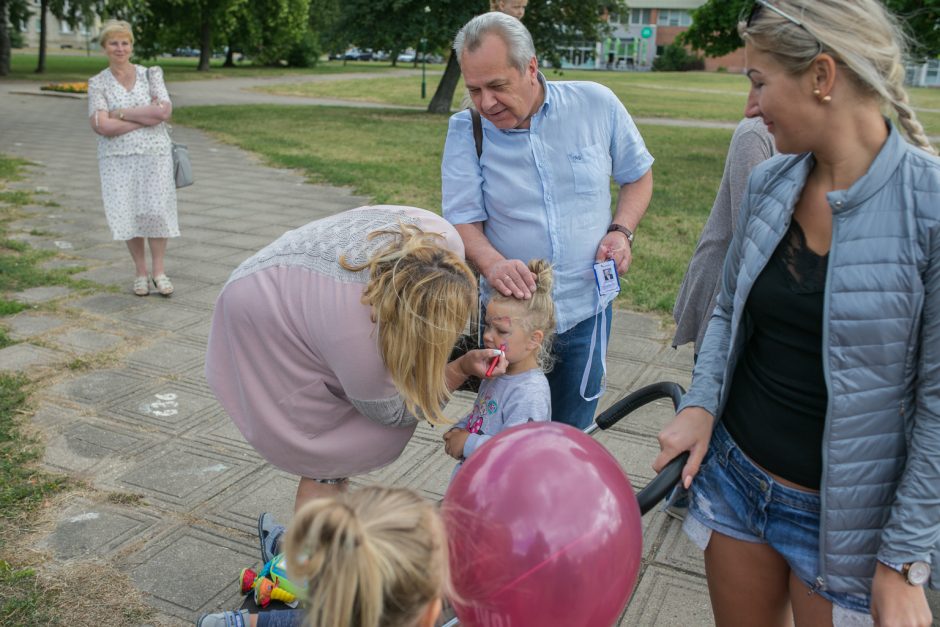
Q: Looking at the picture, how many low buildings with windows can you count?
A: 2